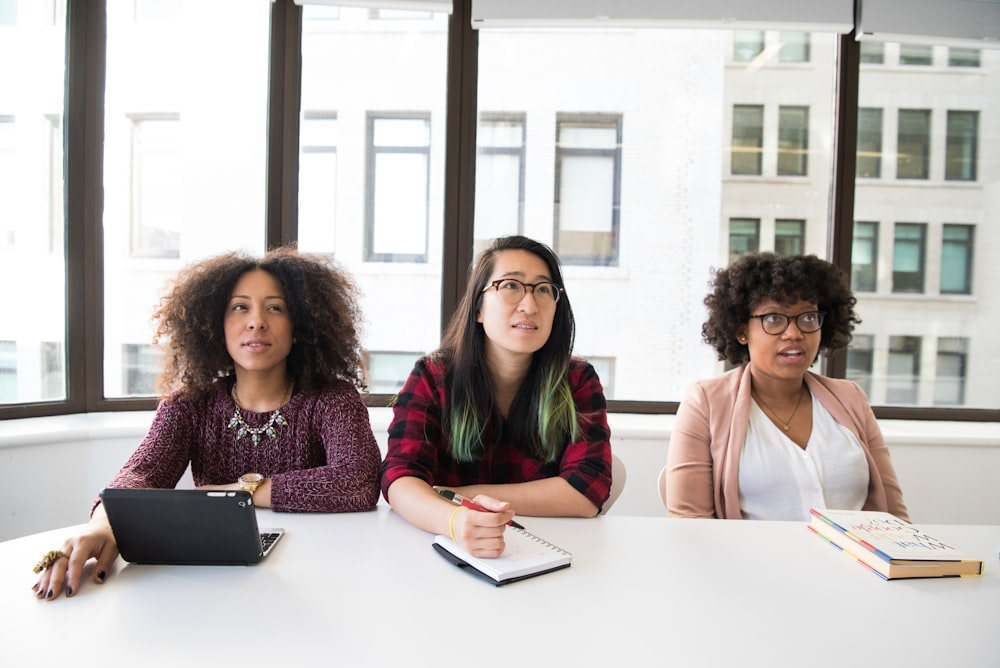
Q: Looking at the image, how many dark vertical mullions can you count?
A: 4